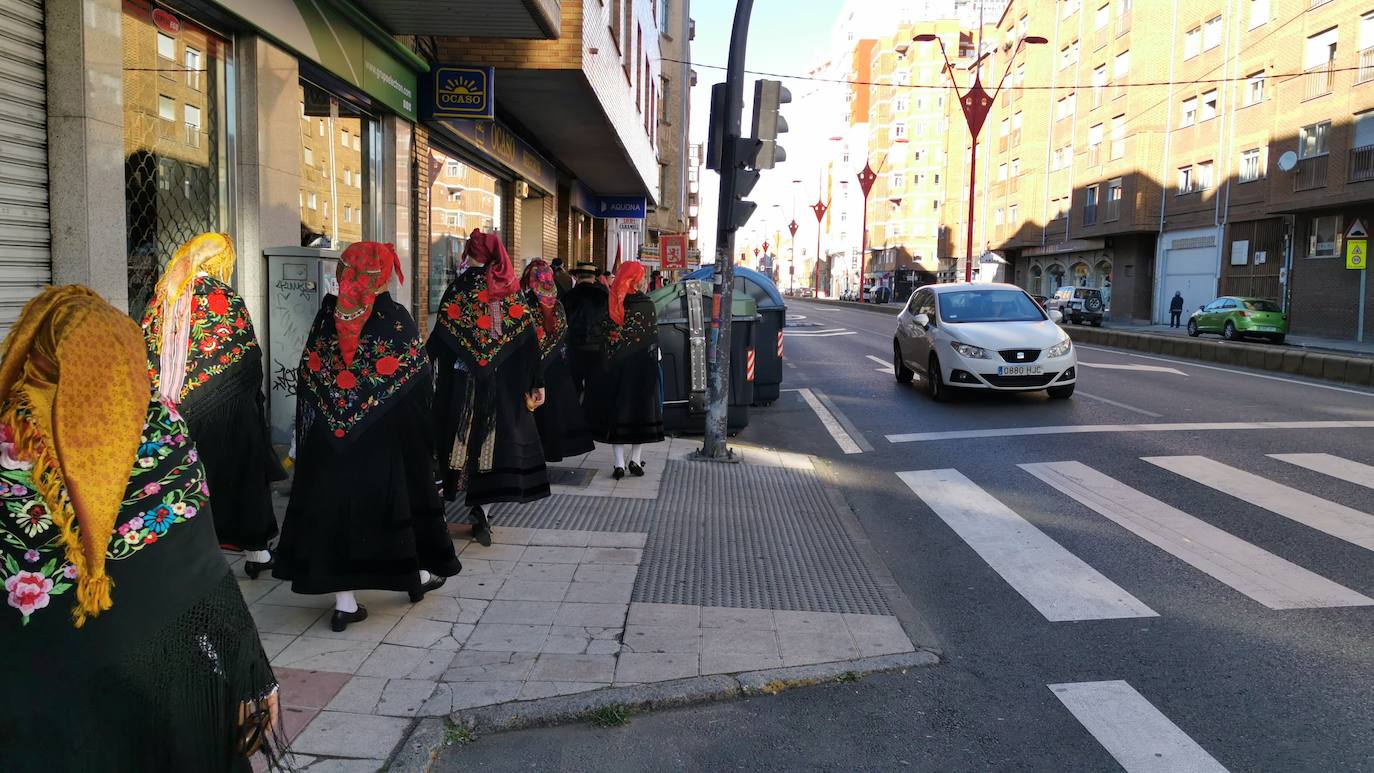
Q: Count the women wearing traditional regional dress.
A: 6